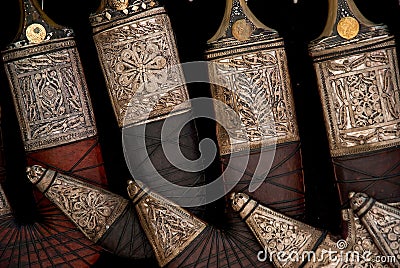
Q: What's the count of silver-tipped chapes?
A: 4